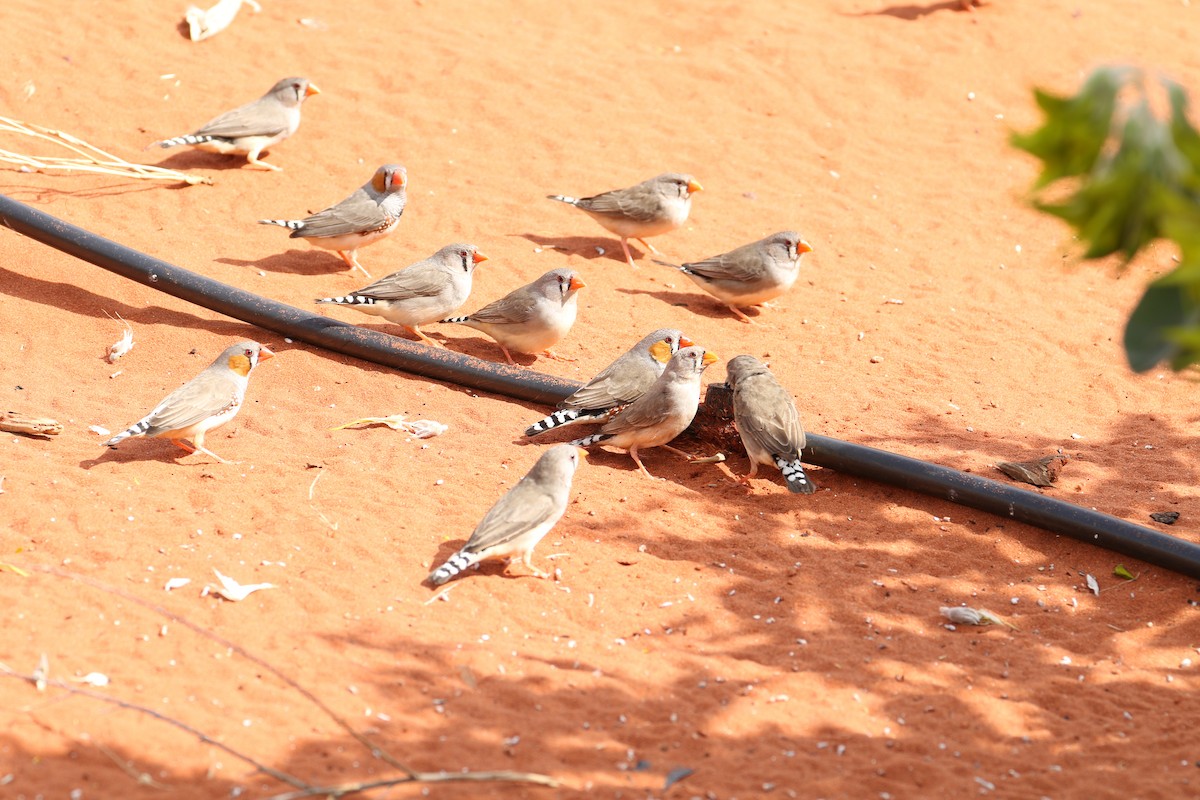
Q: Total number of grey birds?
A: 11